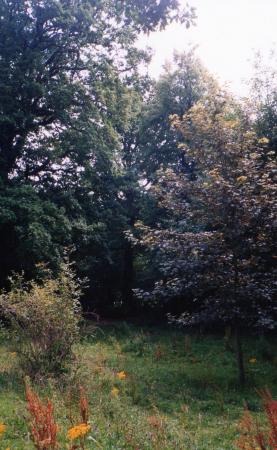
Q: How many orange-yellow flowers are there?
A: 6